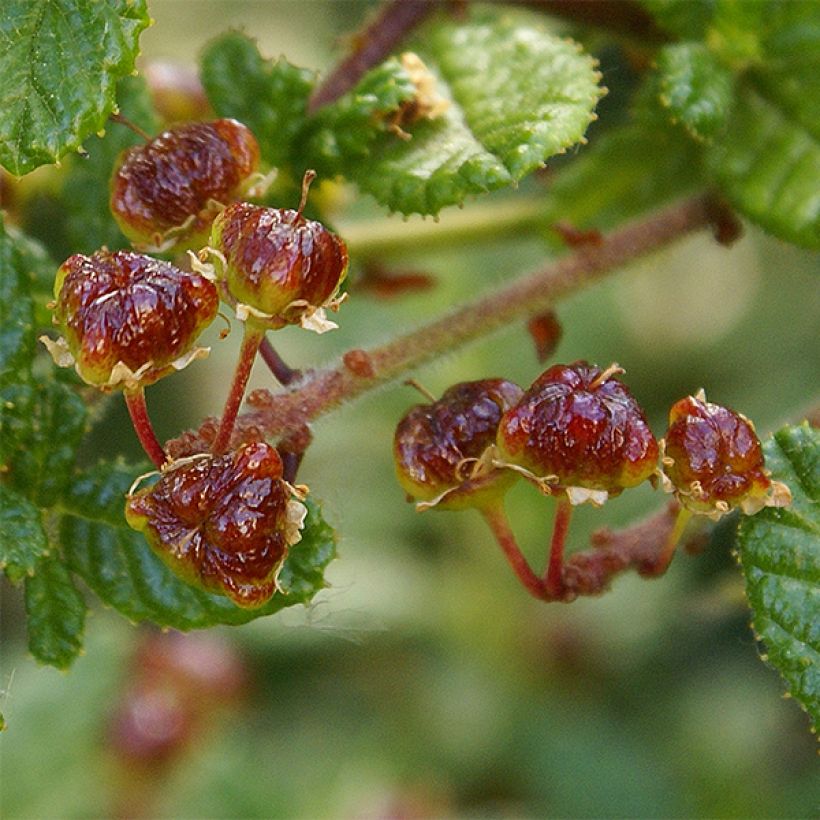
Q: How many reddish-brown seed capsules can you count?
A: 7